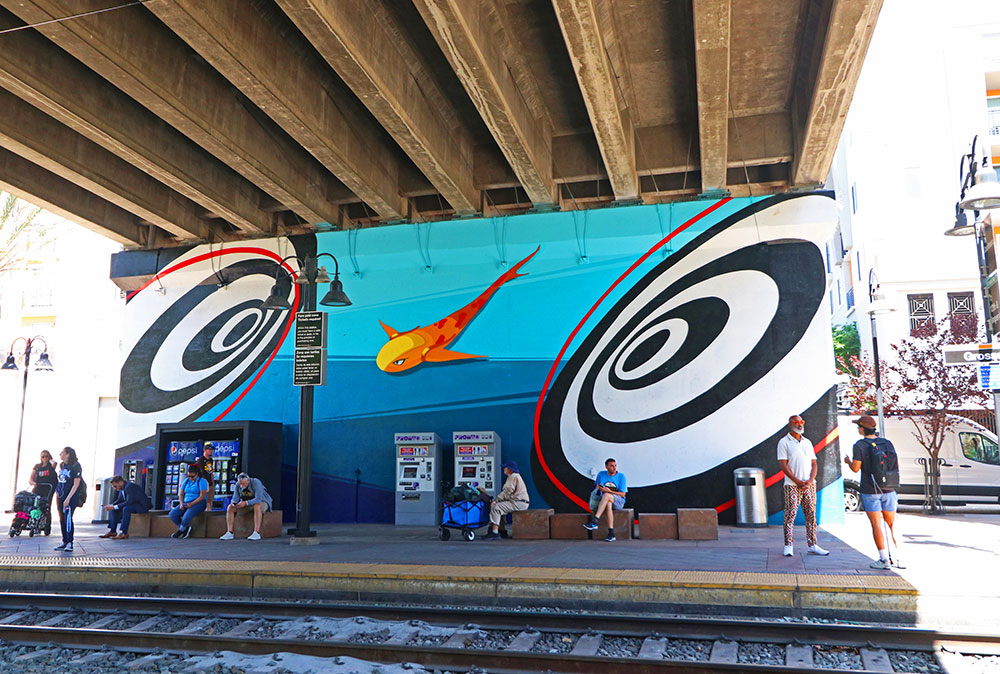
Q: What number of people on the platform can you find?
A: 10